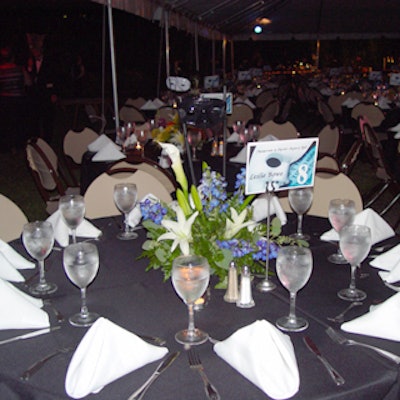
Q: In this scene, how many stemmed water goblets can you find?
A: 9